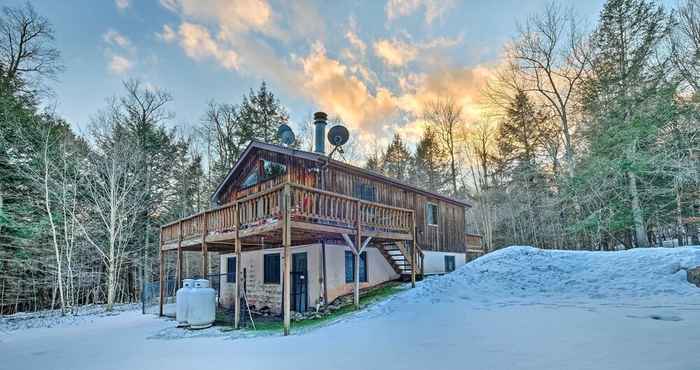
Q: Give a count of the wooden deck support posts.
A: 7